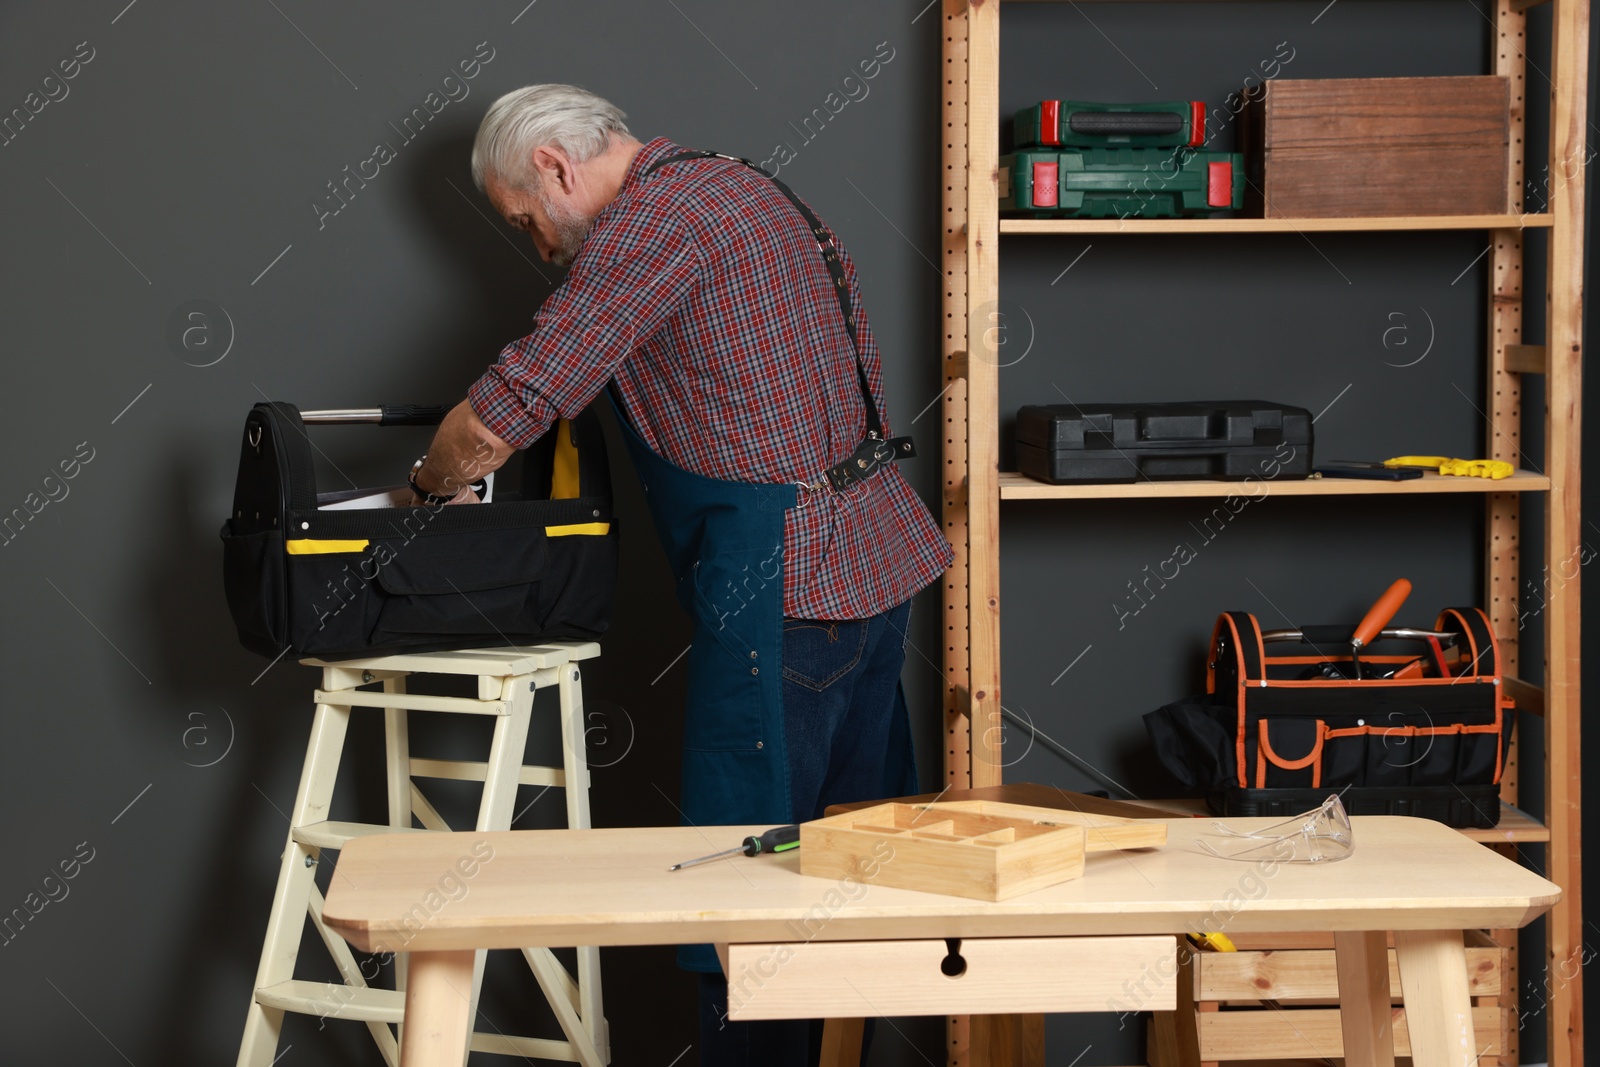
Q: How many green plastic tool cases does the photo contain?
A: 2